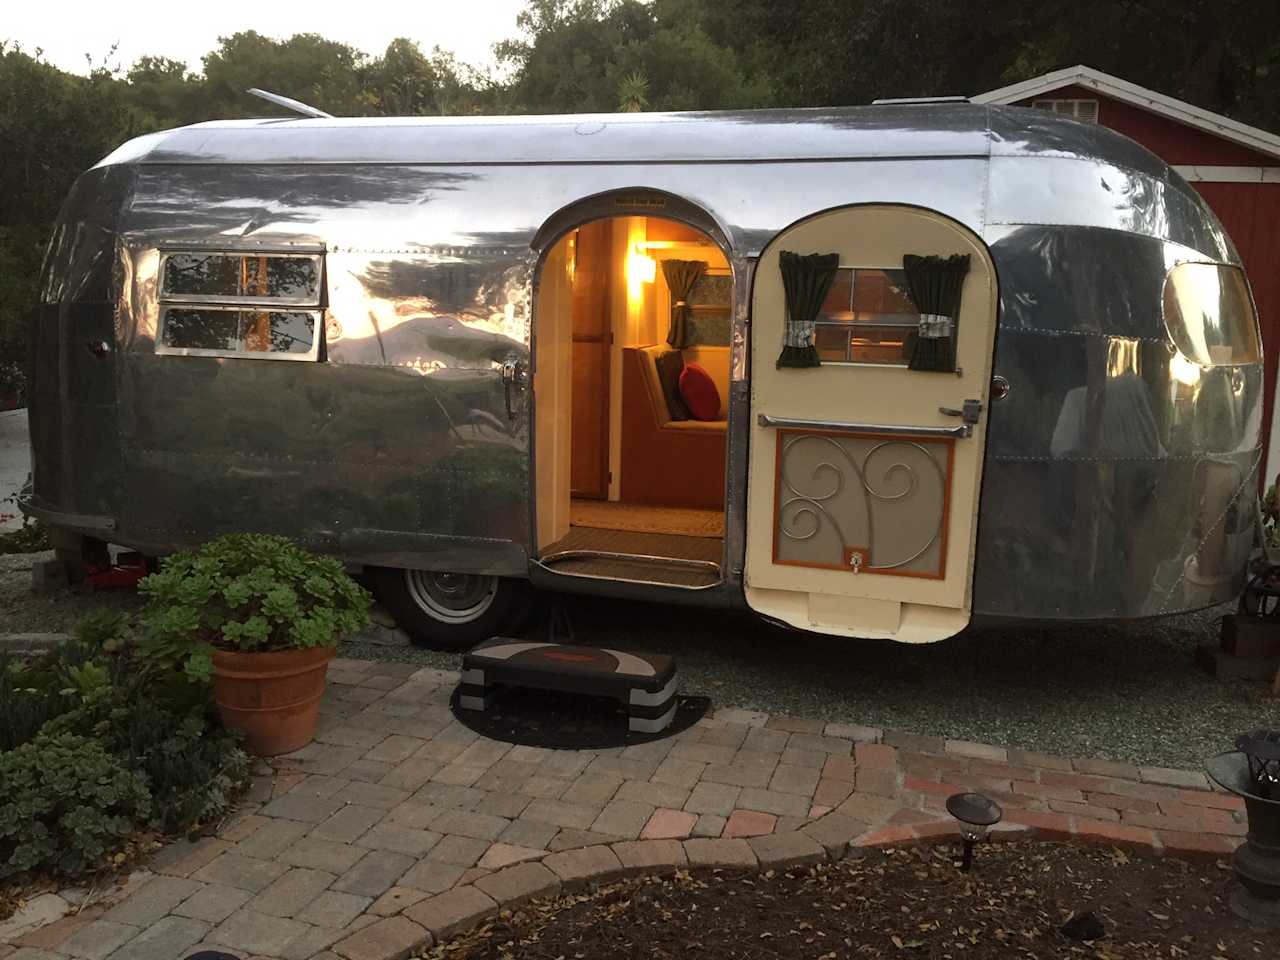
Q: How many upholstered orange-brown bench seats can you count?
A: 1